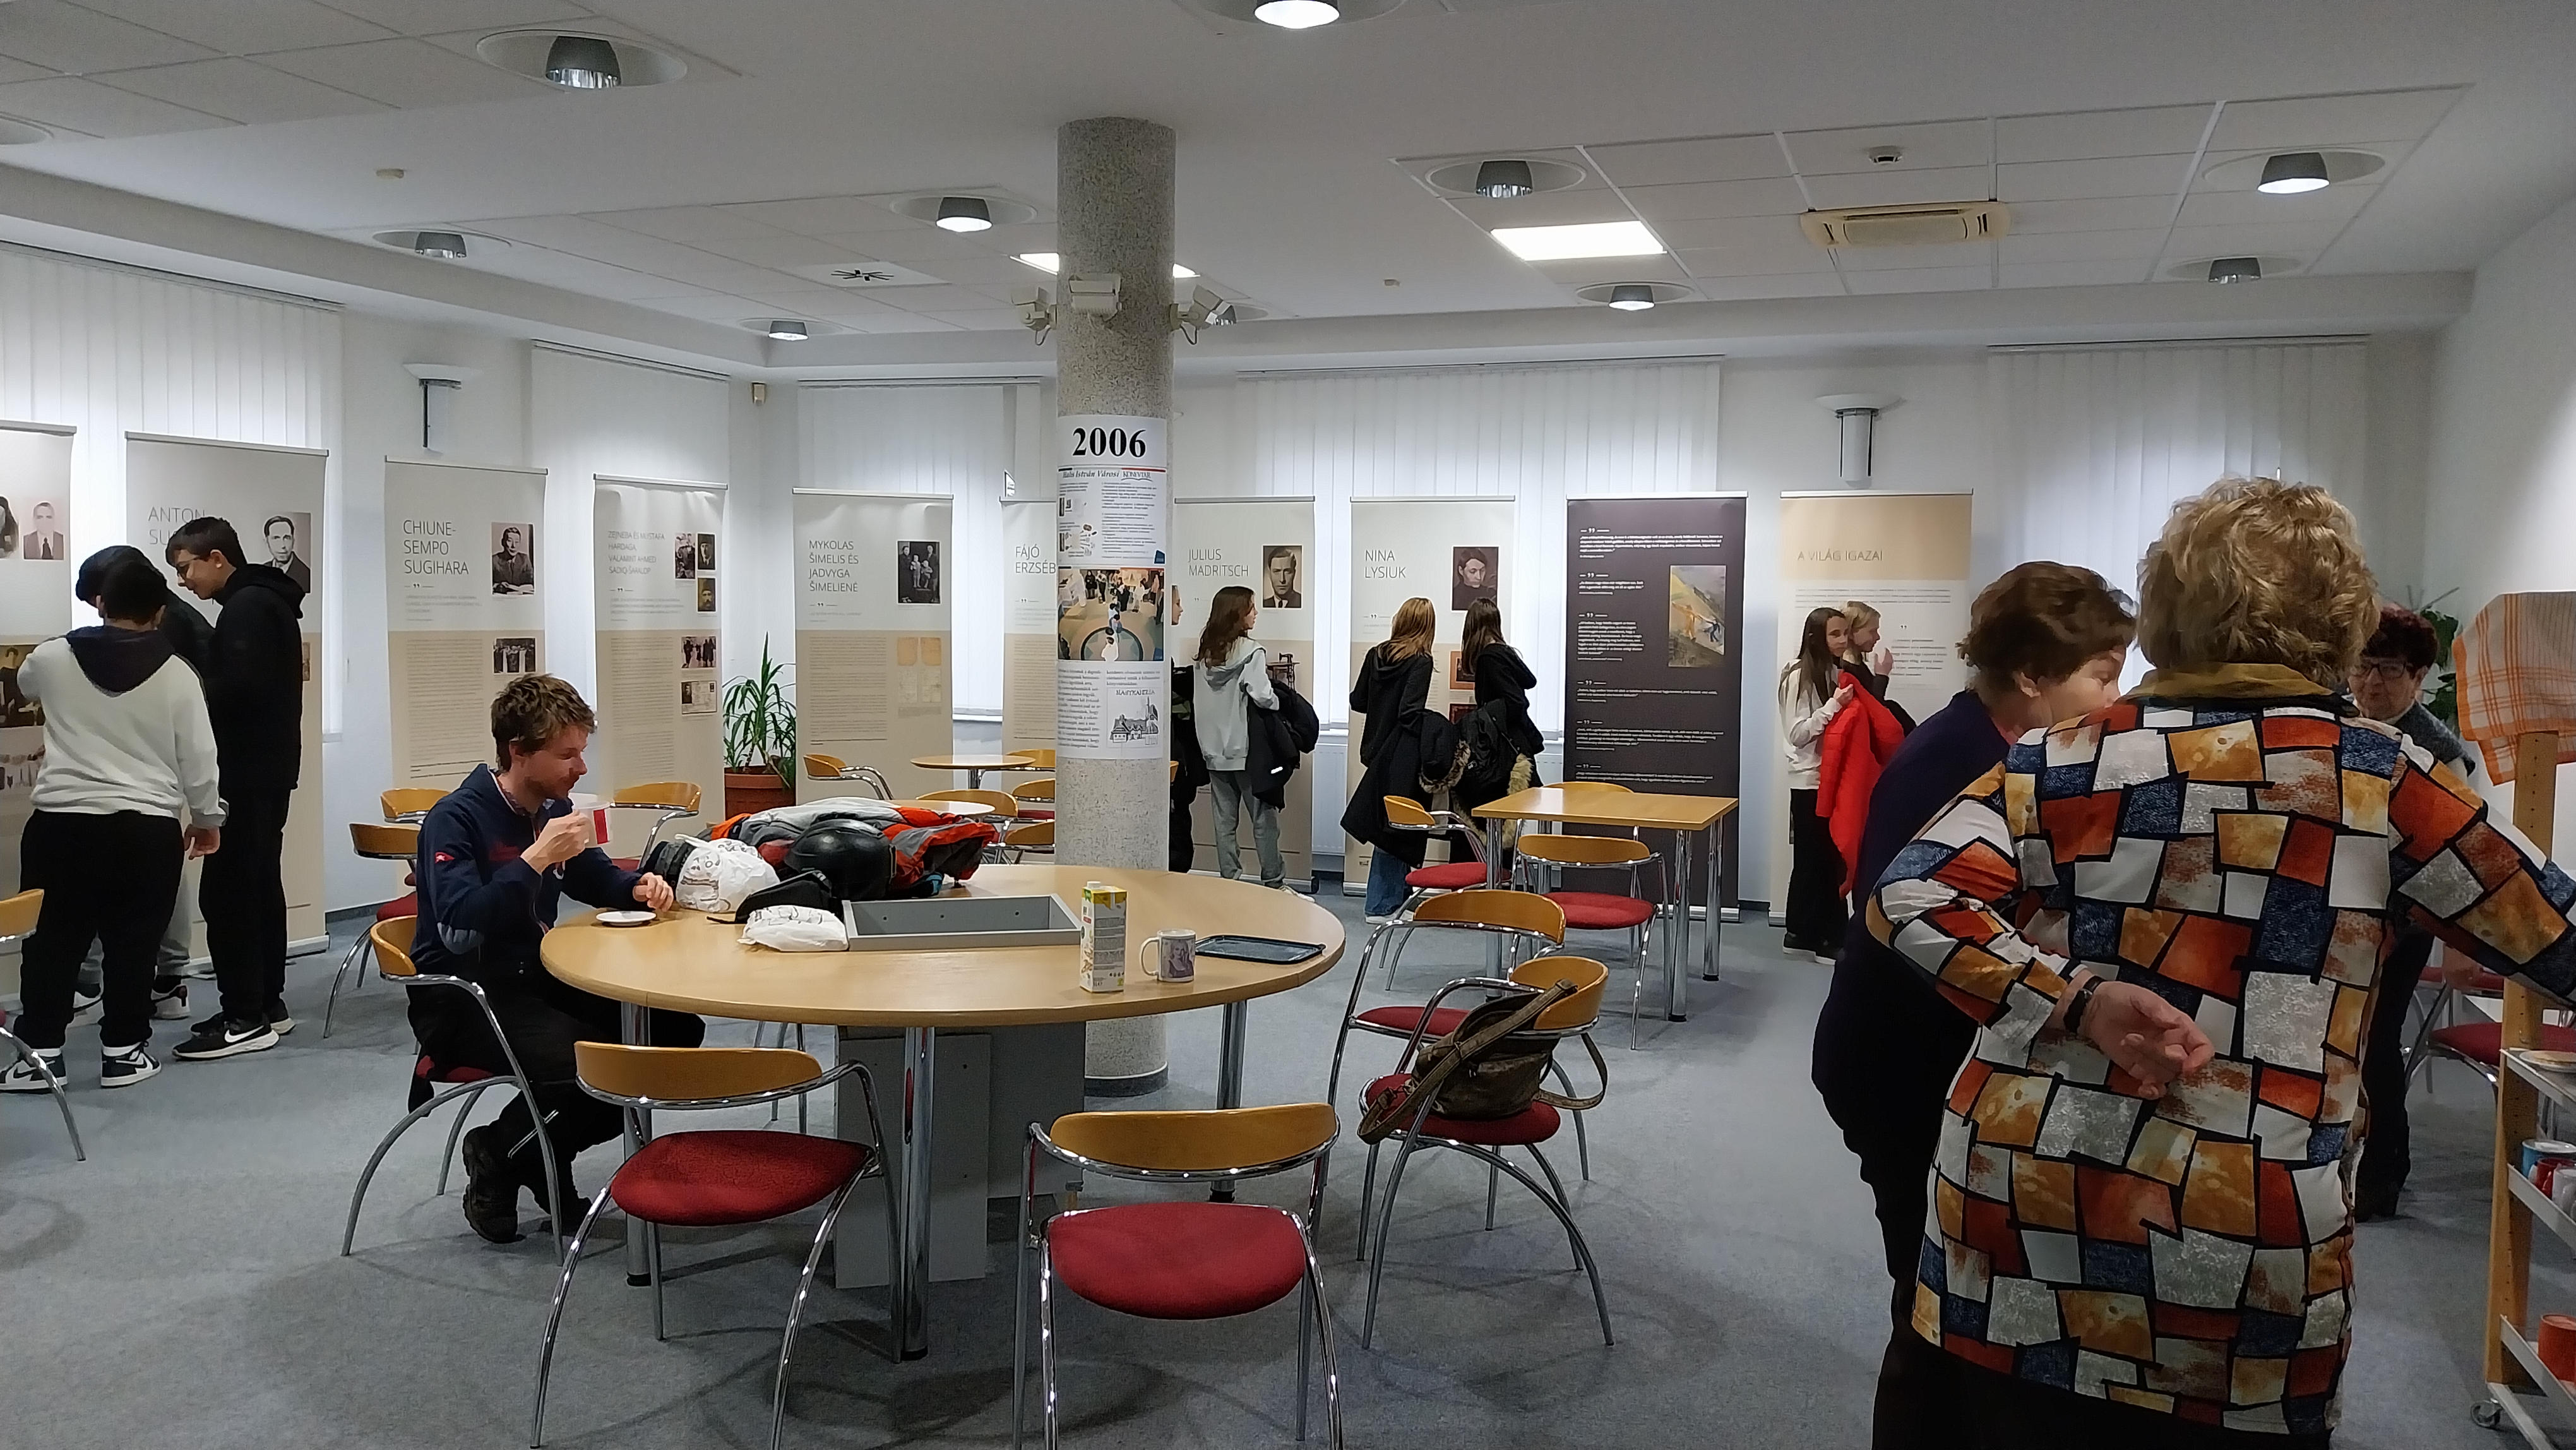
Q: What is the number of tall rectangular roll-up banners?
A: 10